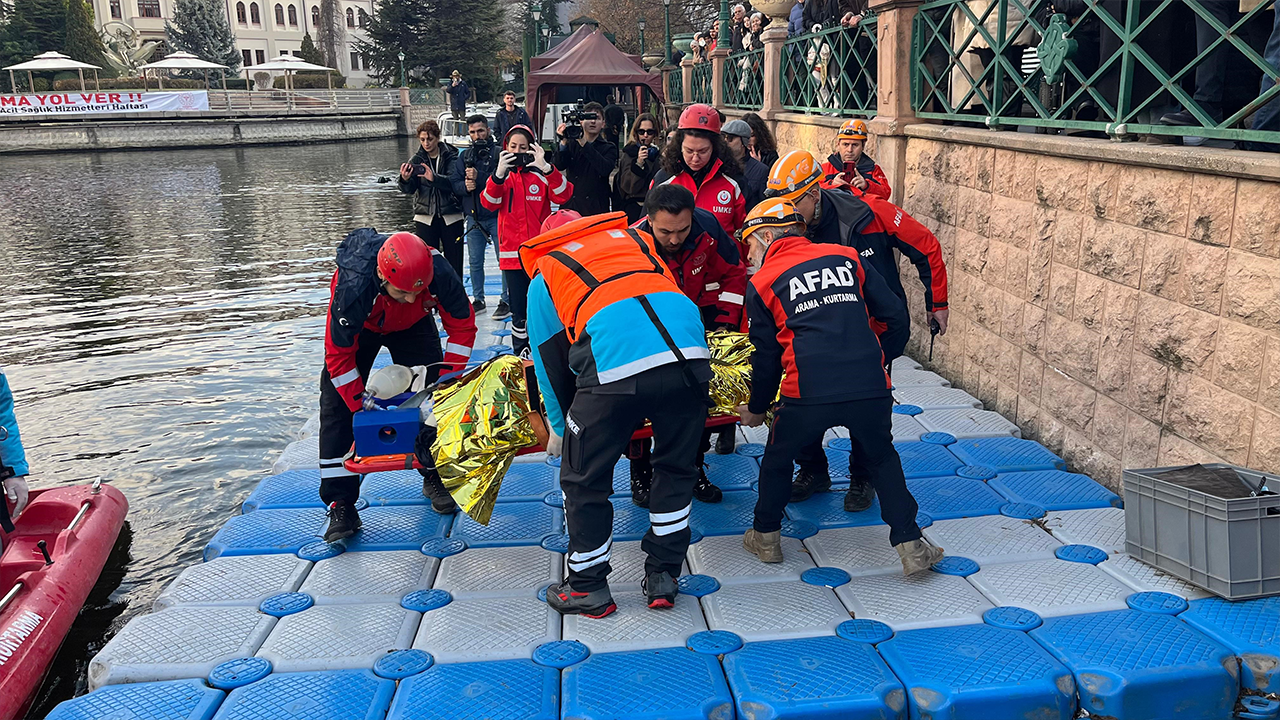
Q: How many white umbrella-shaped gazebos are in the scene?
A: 3